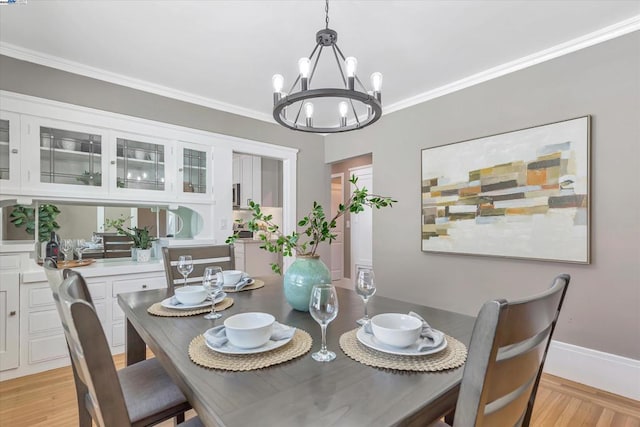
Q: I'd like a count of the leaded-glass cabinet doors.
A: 4